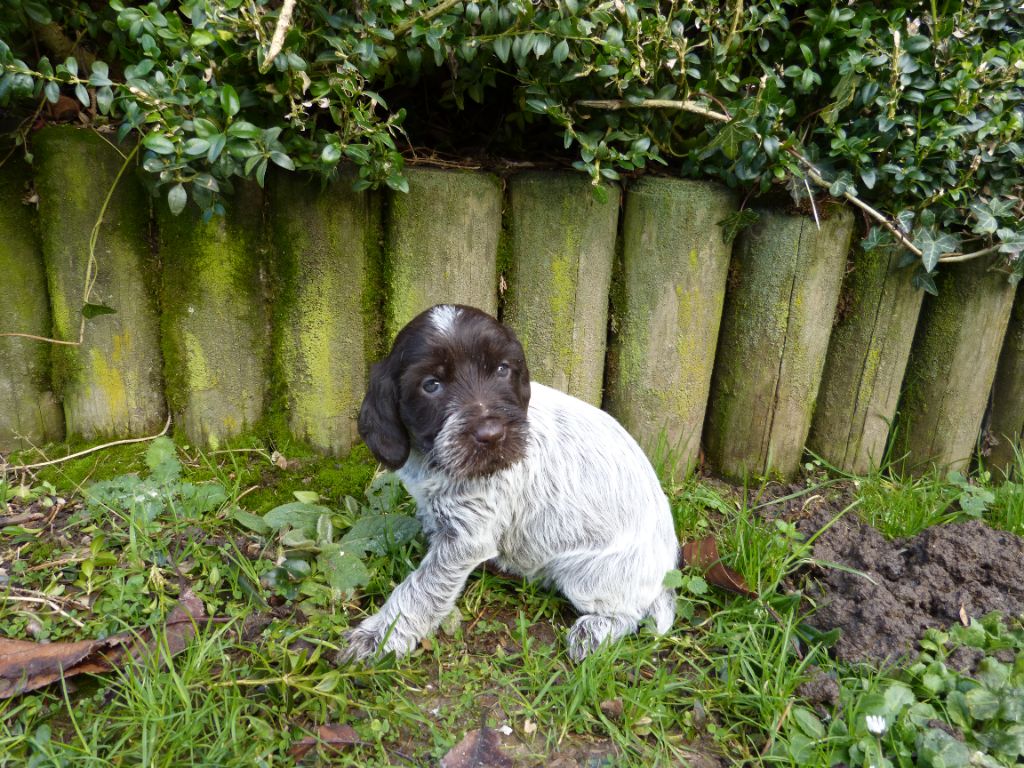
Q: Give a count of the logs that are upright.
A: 11